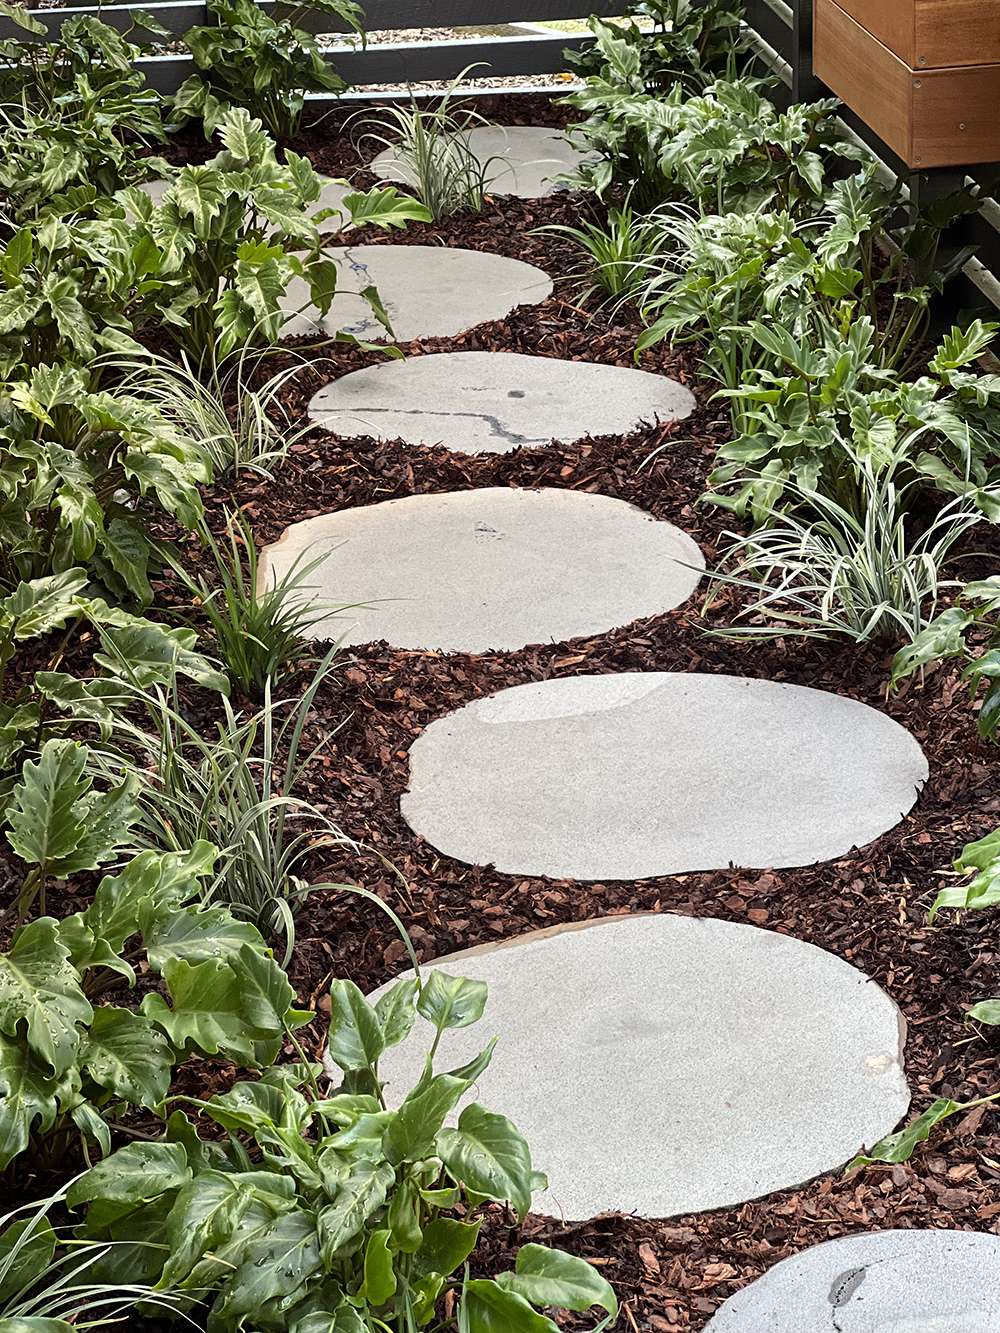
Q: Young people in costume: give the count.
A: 0